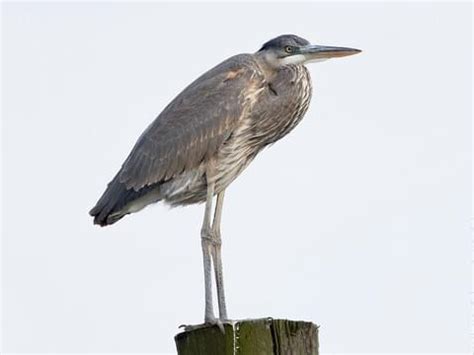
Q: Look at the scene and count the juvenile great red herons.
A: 0